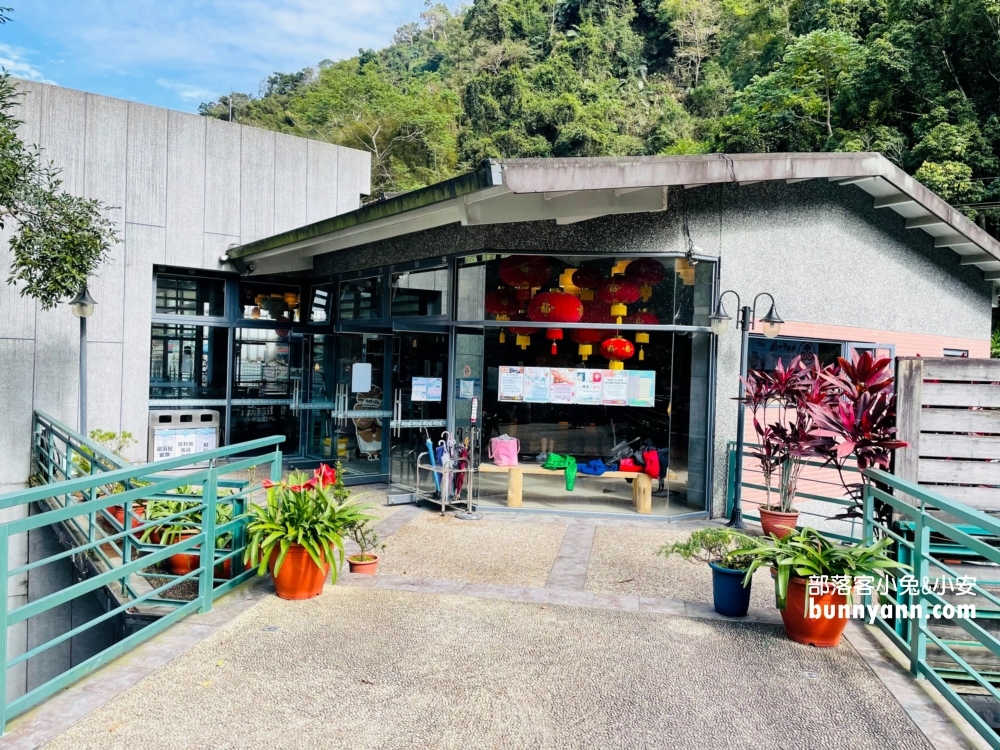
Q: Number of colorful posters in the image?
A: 6